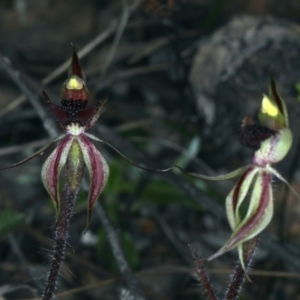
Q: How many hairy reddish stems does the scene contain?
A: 3